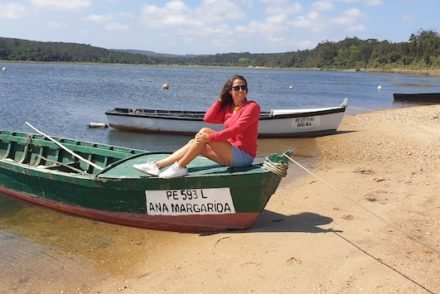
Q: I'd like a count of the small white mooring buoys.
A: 4